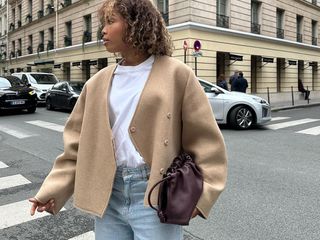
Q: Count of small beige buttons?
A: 4